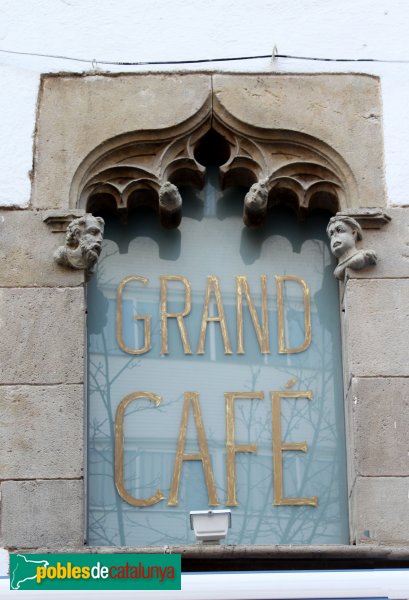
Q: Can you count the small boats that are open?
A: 0